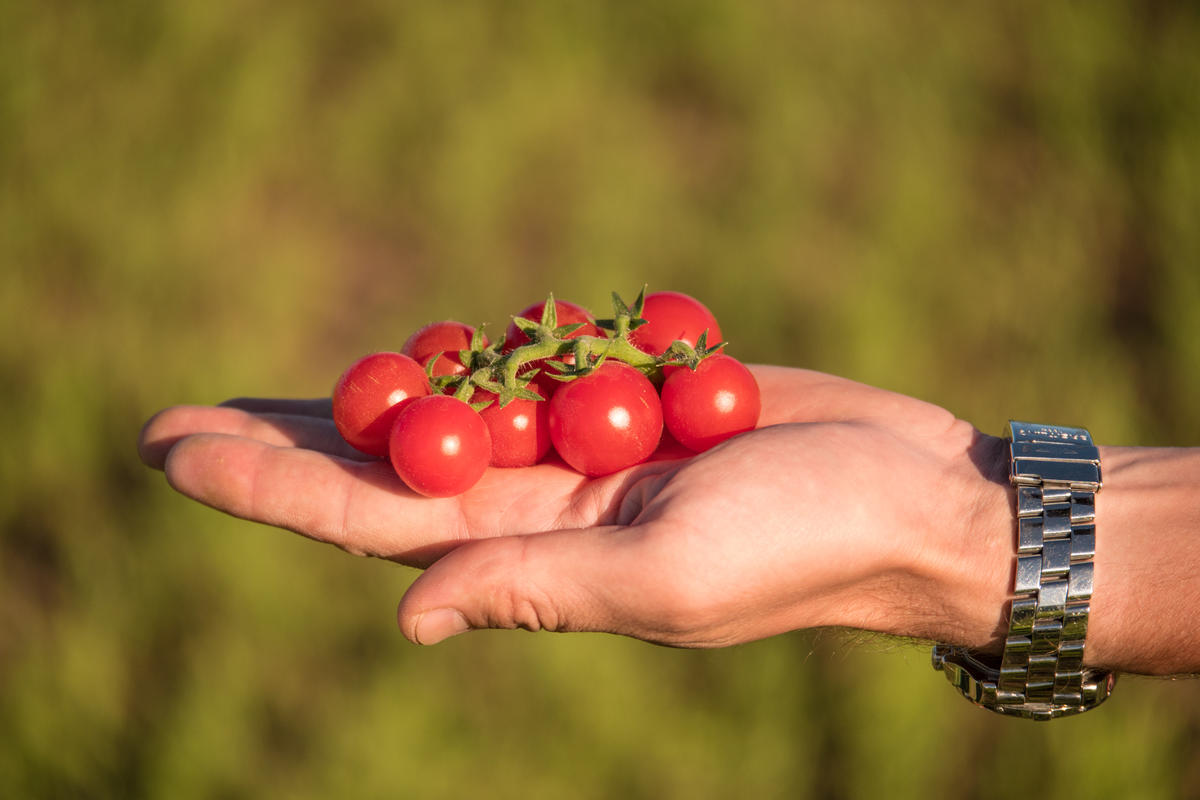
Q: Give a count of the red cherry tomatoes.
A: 8